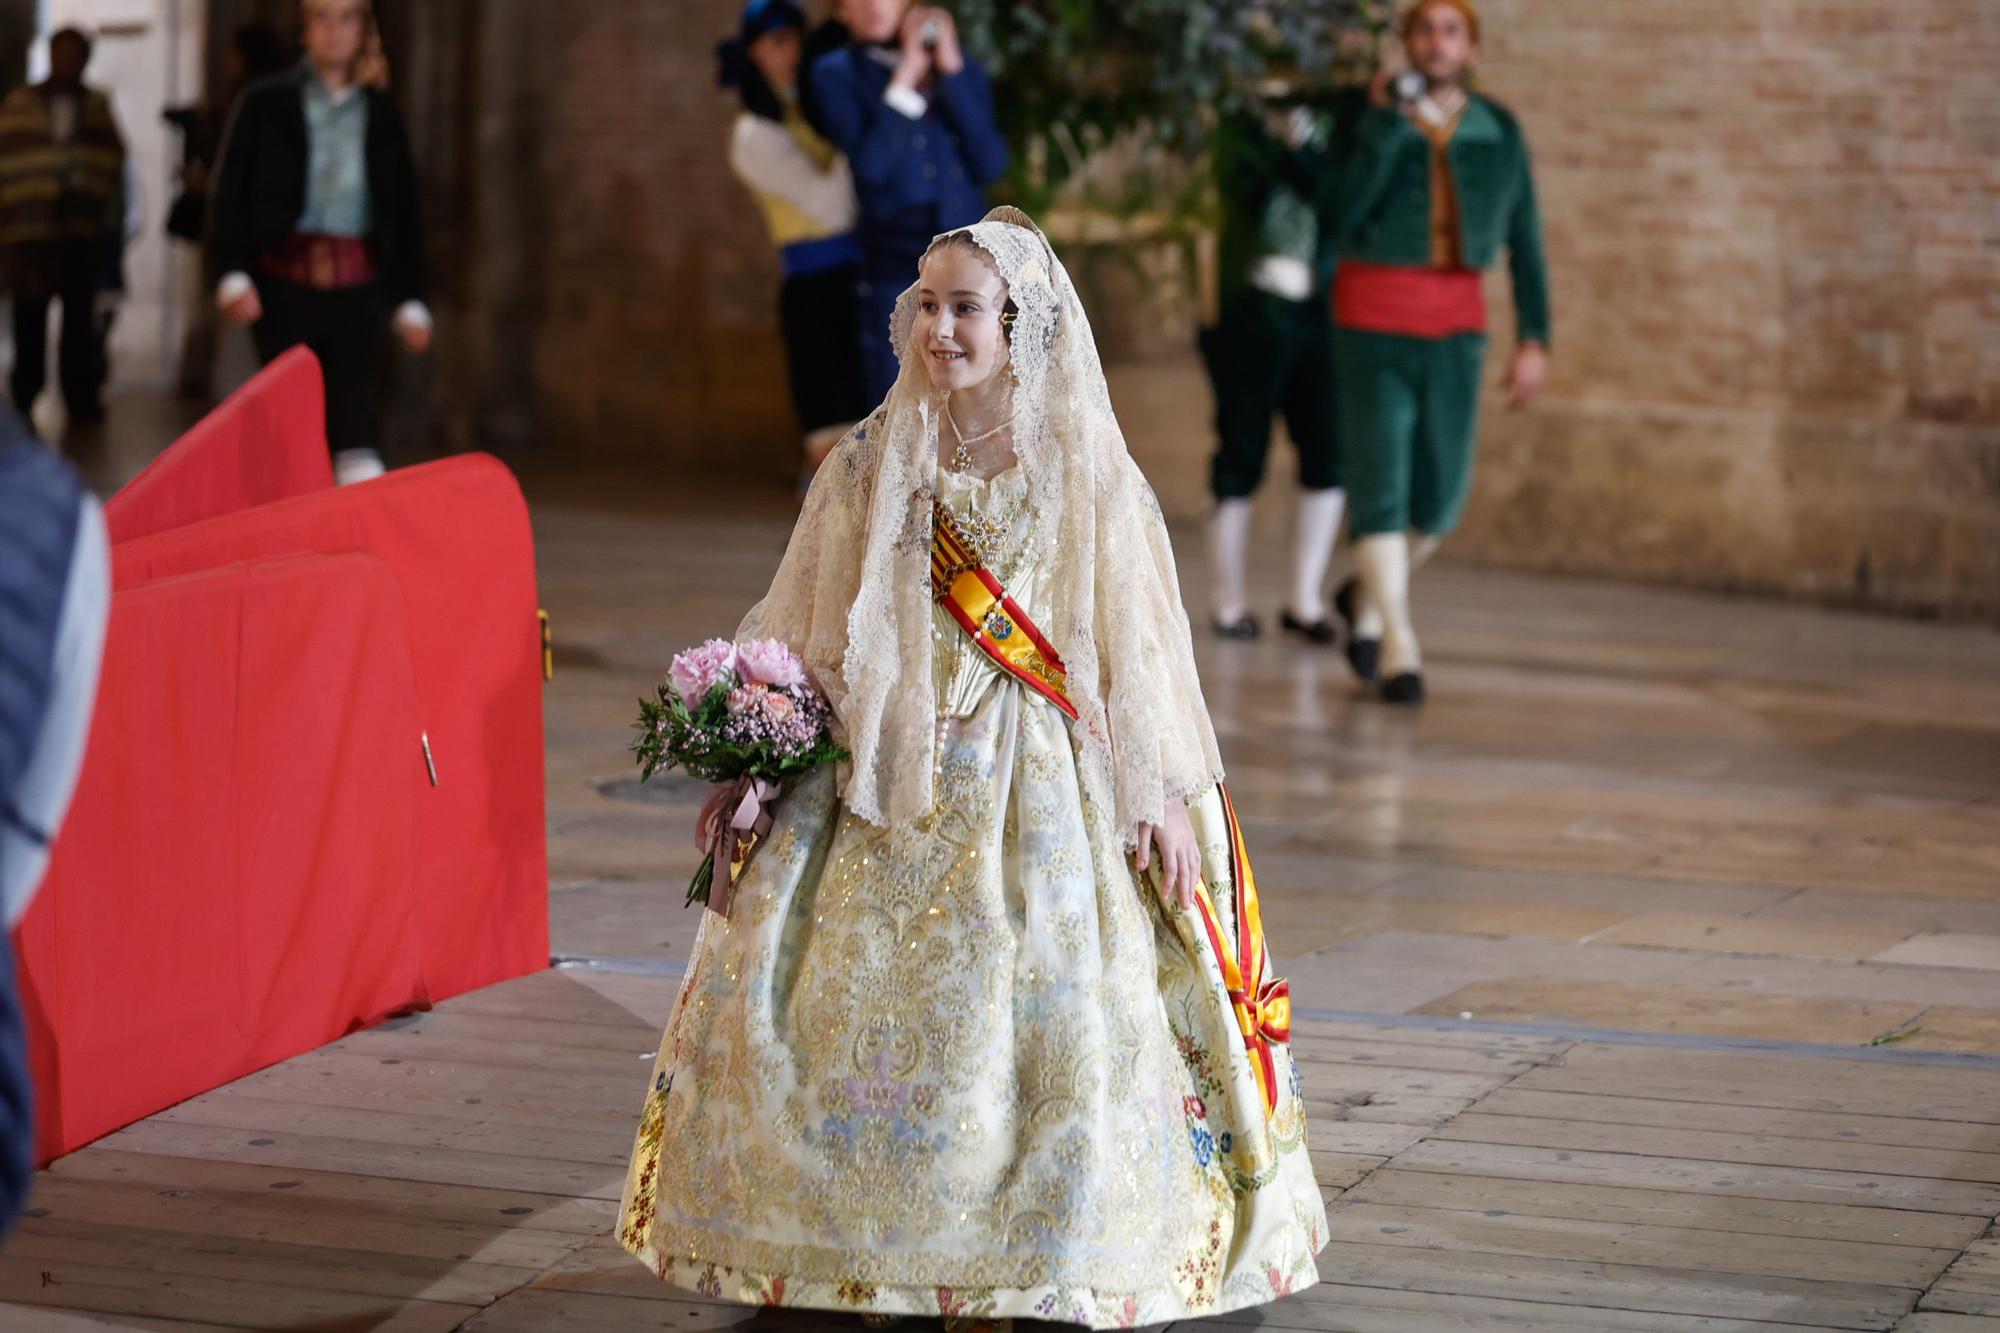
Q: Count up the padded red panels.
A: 3